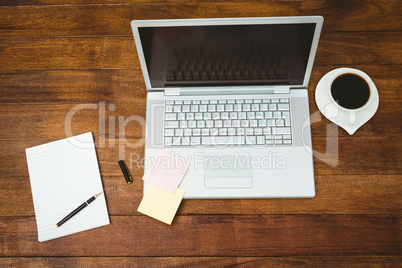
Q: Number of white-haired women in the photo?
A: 0